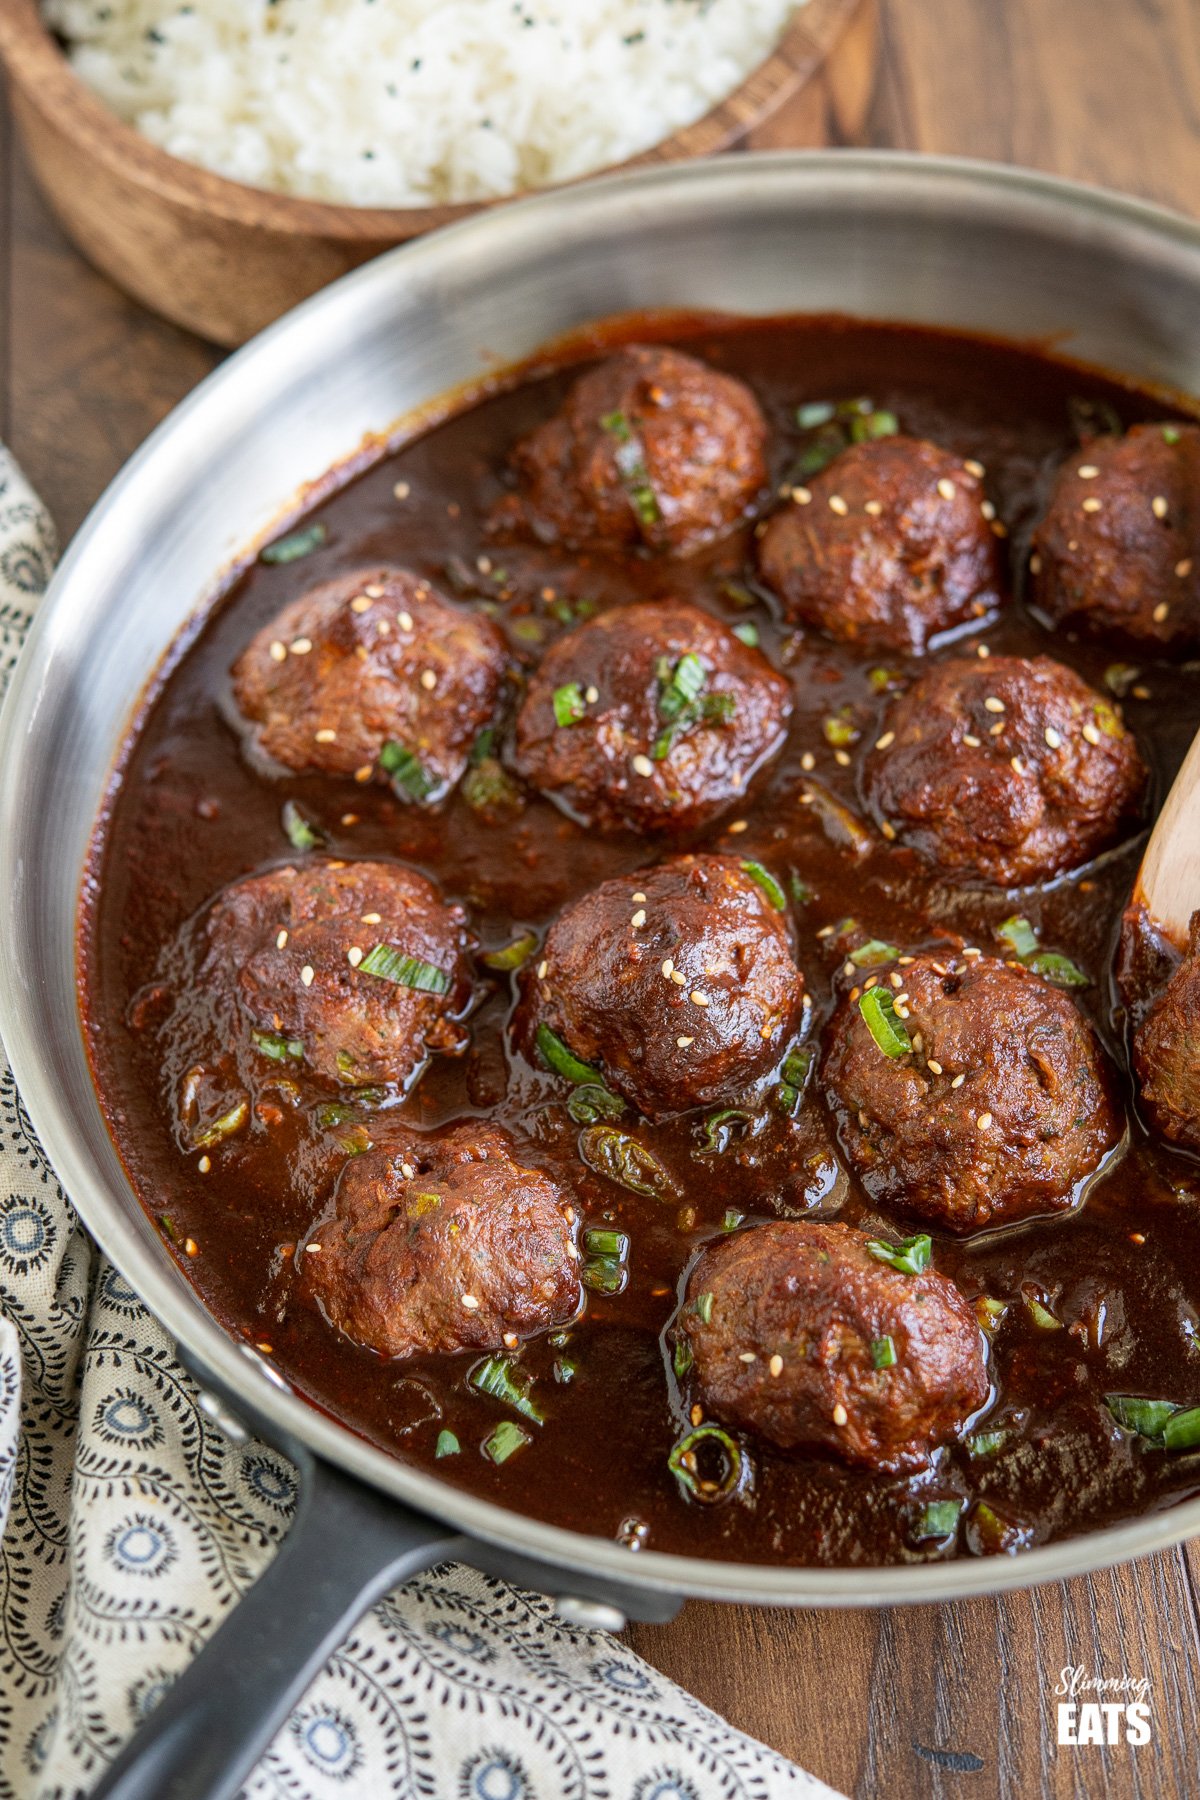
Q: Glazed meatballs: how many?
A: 12